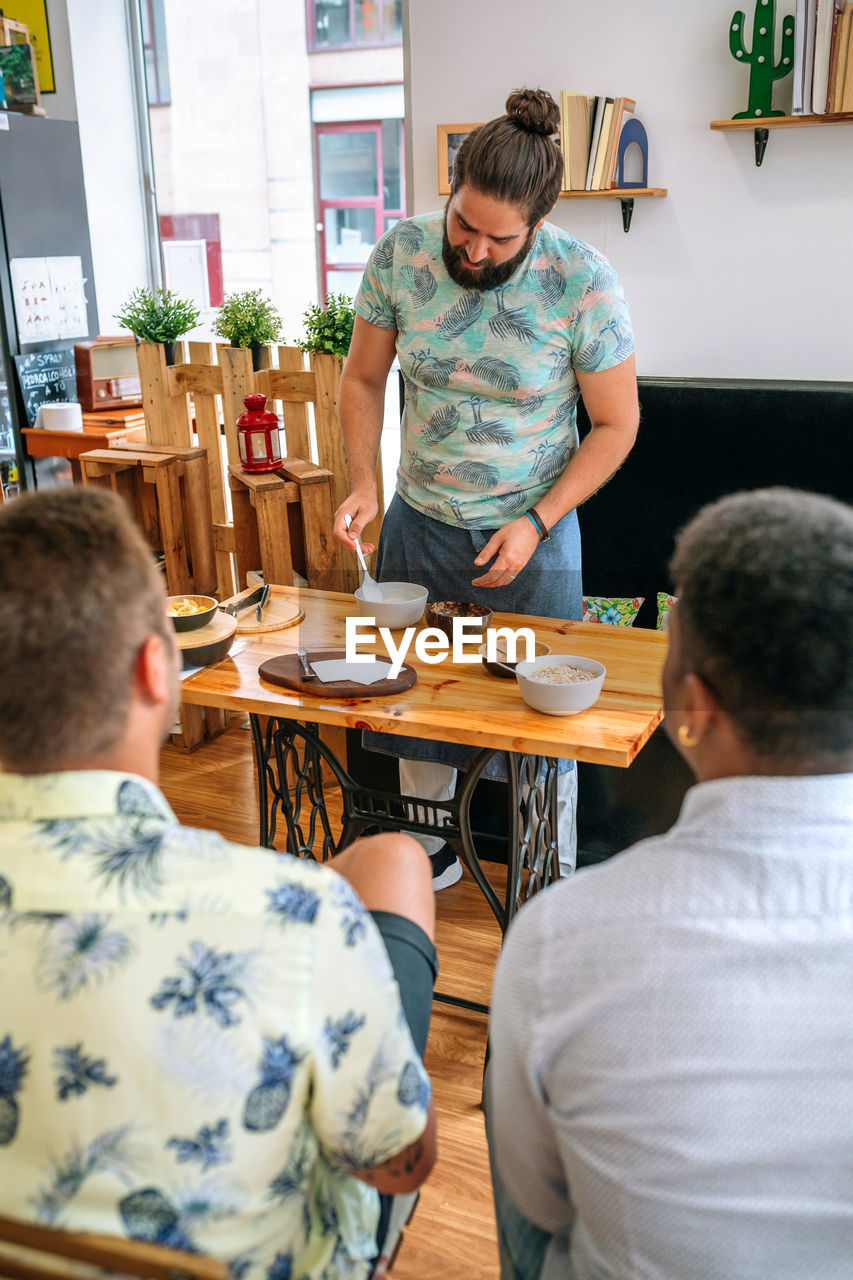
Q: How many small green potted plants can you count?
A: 3